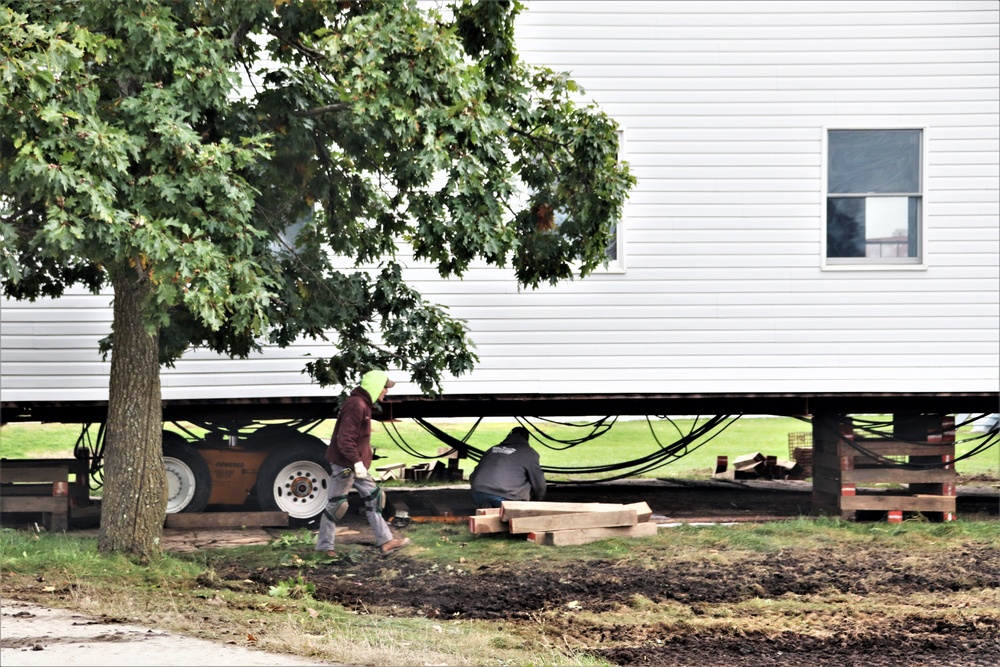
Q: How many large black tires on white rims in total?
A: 2